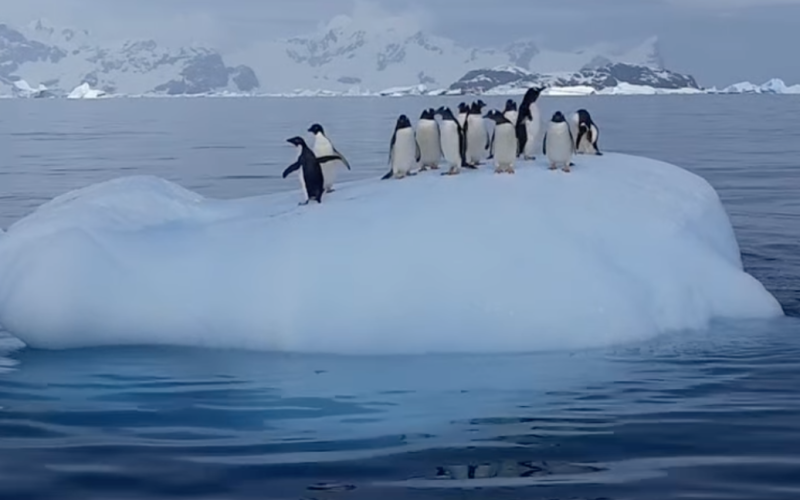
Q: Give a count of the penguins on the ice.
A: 12